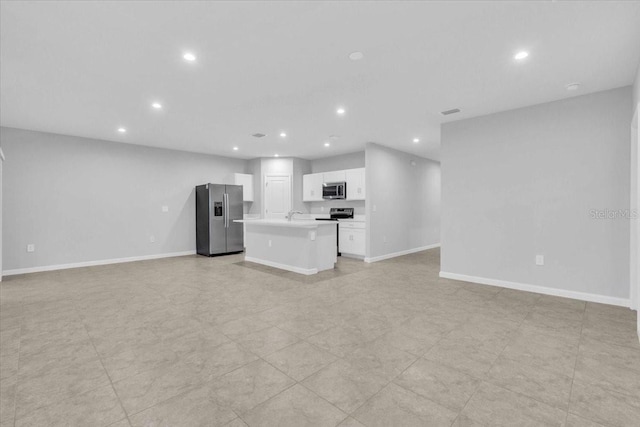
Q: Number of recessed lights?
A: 10